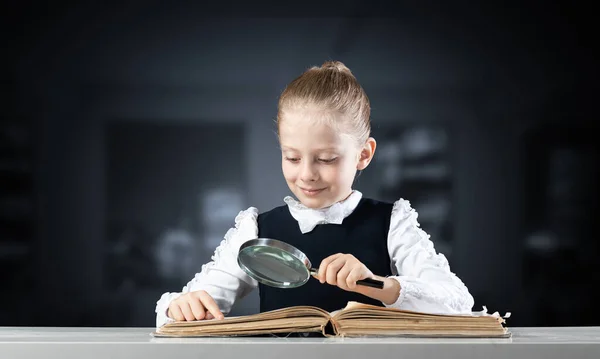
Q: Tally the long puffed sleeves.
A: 2